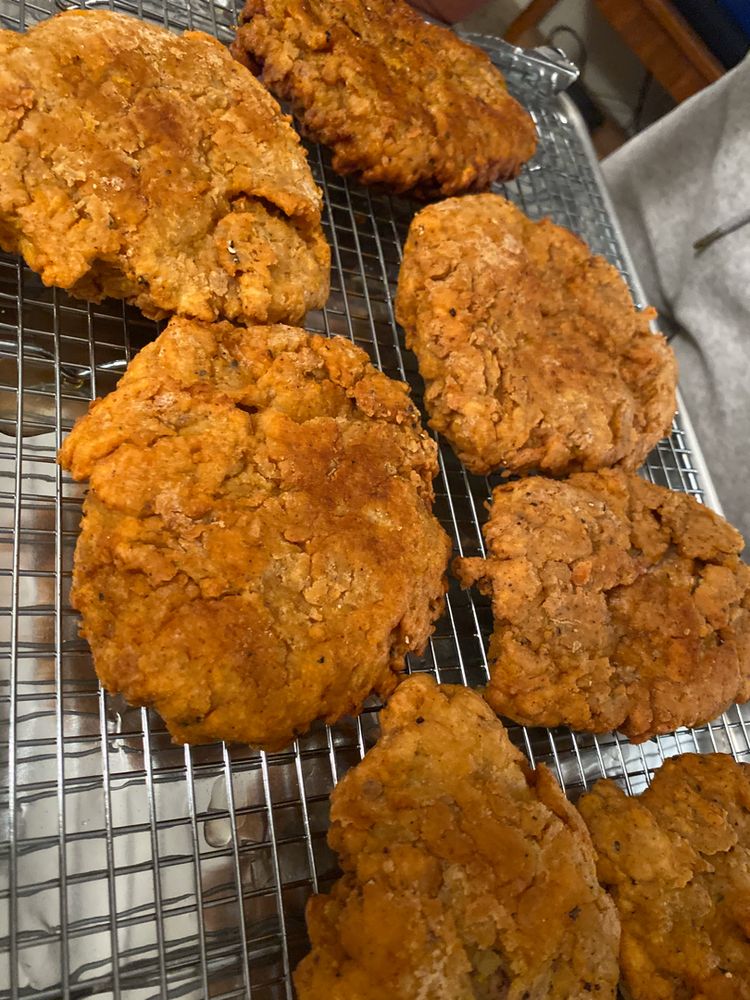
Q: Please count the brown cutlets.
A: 7